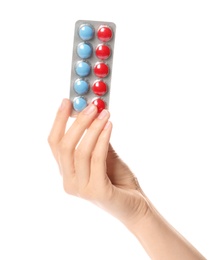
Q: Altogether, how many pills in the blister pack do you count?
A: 10